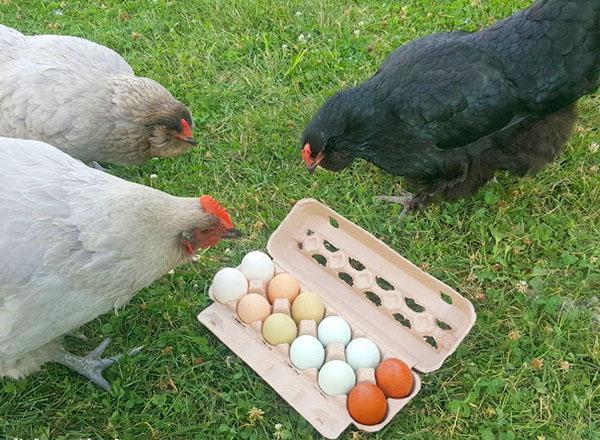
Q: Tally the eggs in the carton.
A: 12